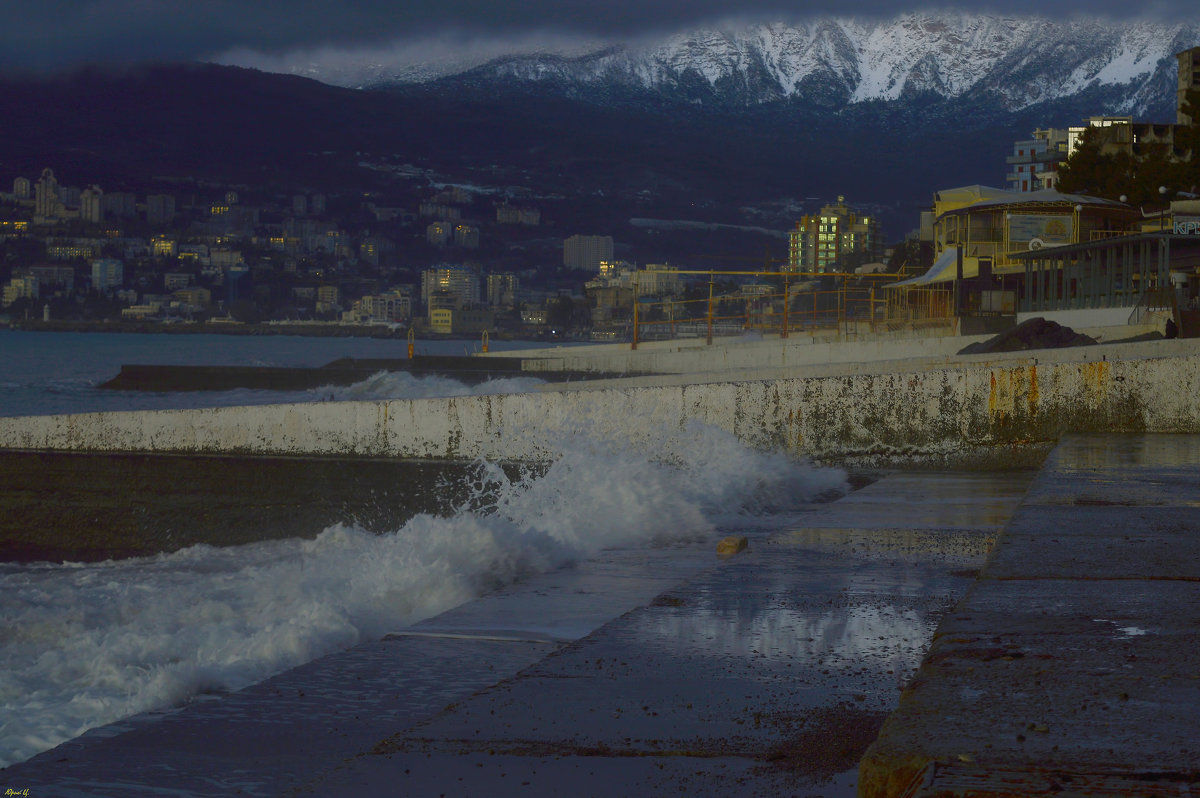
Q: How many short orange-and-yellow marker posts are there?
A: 2